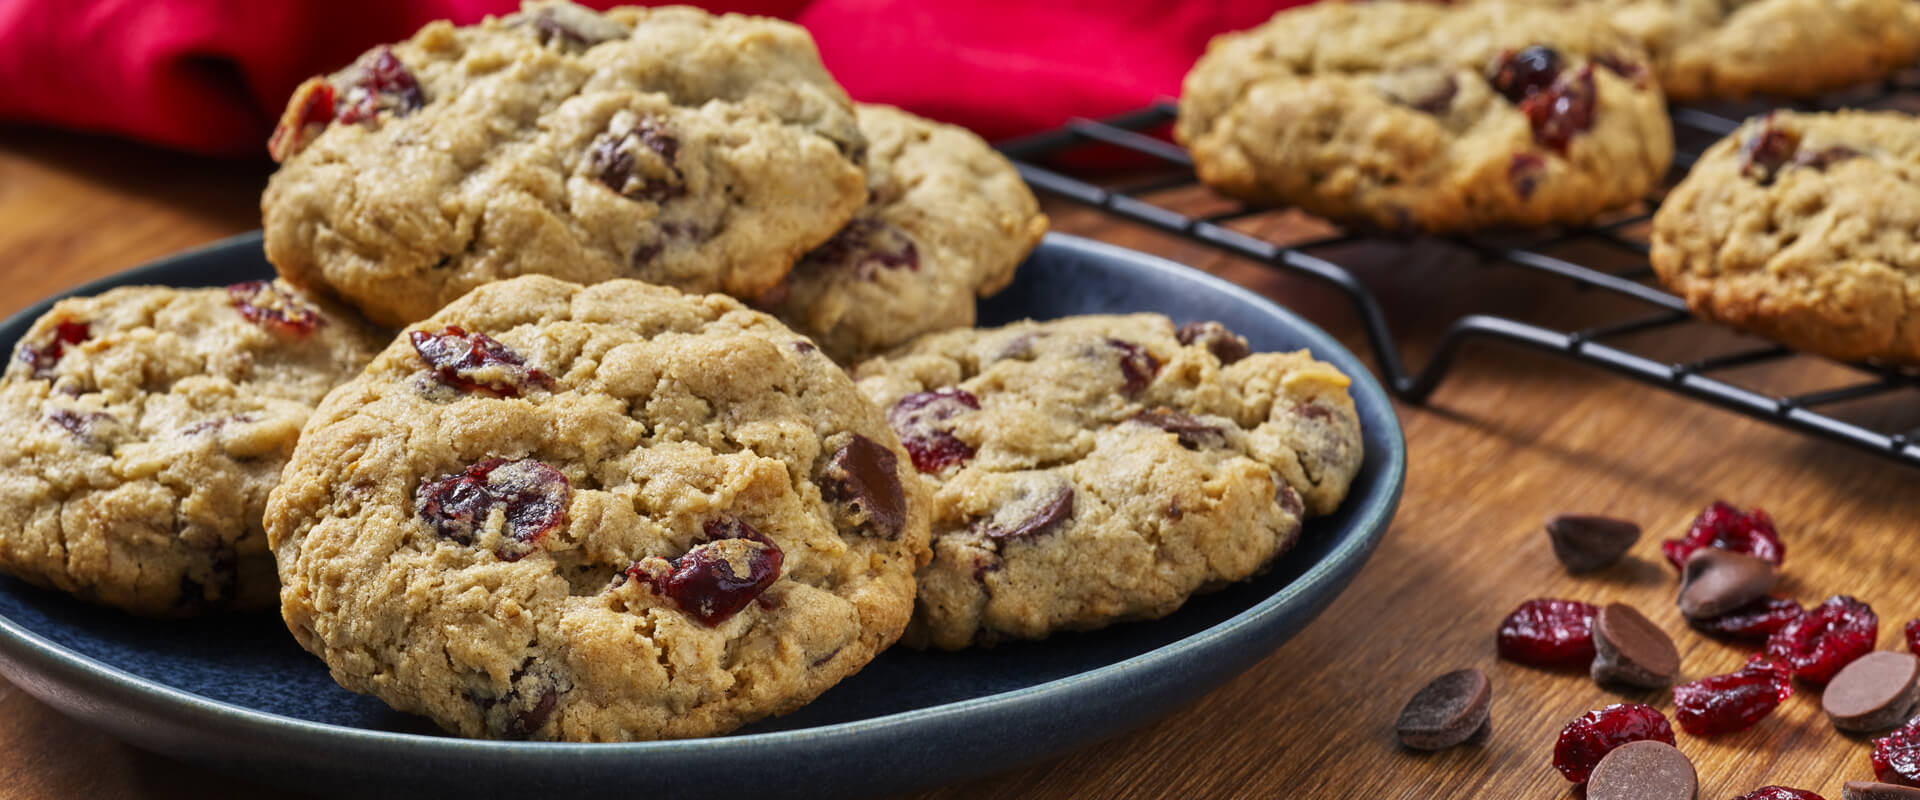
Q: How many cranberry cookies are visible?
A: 8